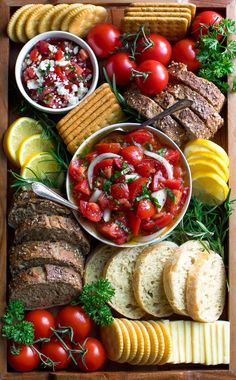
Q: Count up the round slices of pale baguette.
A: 5